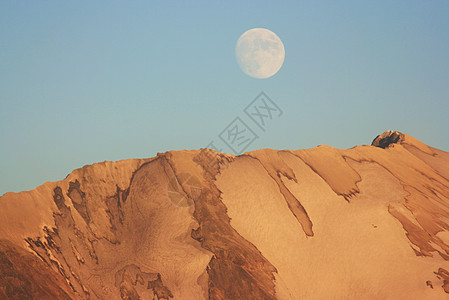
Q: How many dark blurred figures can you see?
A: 0